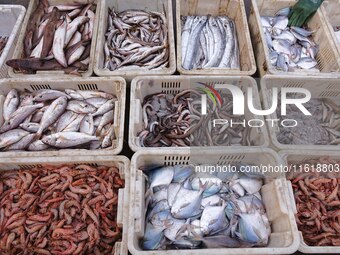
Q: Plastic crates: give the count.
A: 12